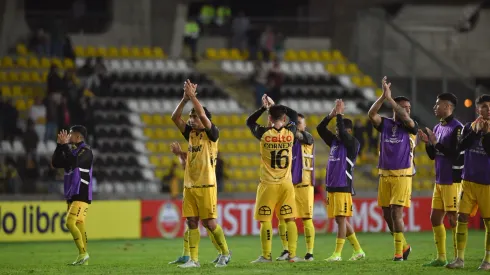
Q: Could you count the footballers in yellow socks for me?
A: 9